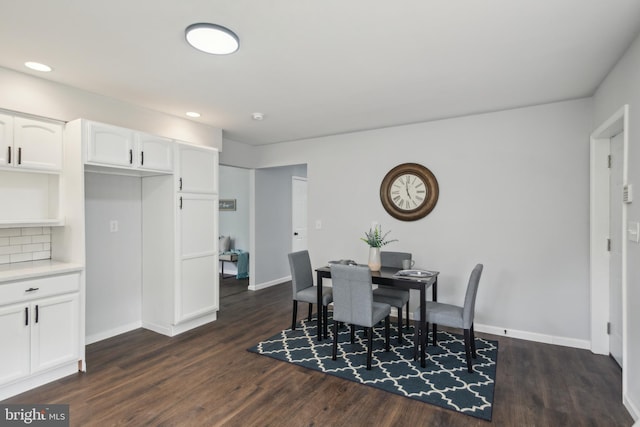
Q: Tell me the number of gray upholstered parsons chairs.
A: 4